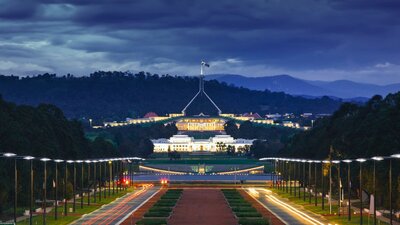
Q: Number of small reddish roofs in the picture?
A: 2